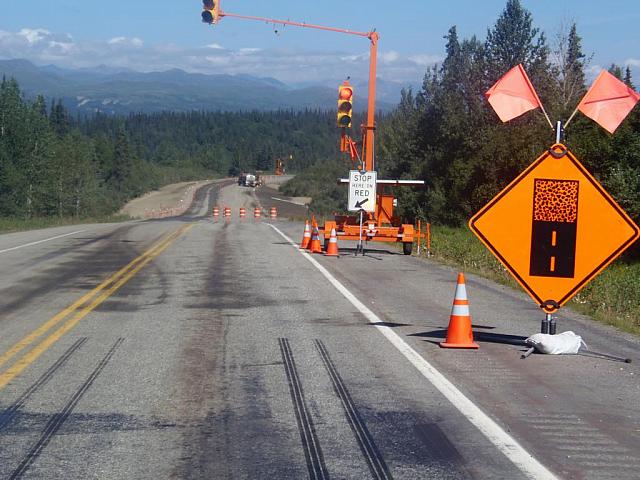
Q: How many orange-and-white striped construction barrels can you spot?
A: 5